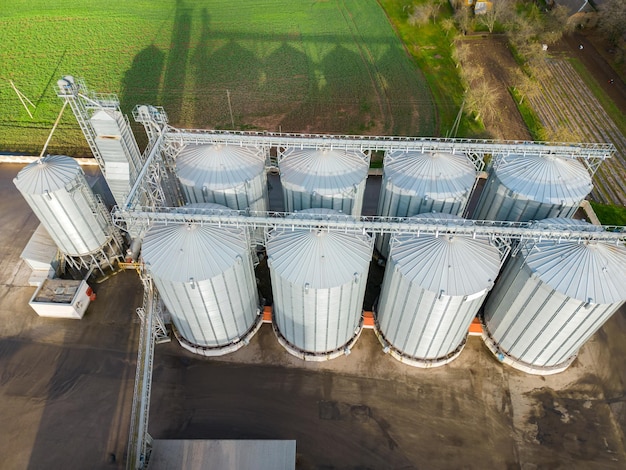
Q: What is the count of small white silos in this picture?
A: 1